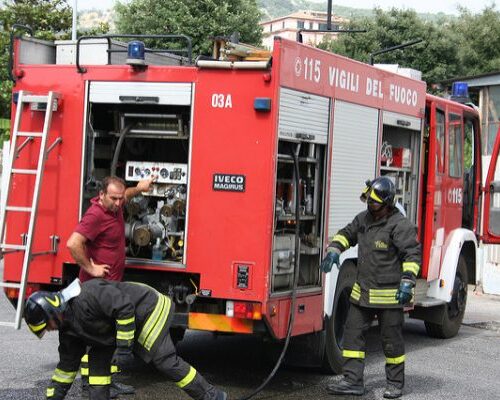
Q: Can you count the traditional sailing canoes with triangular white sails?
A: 0